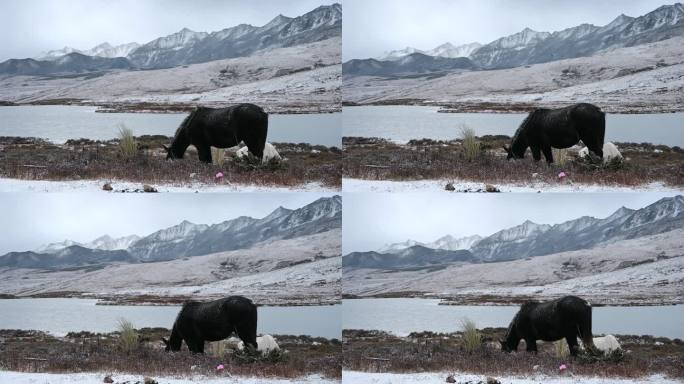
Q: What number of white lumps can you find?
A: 4